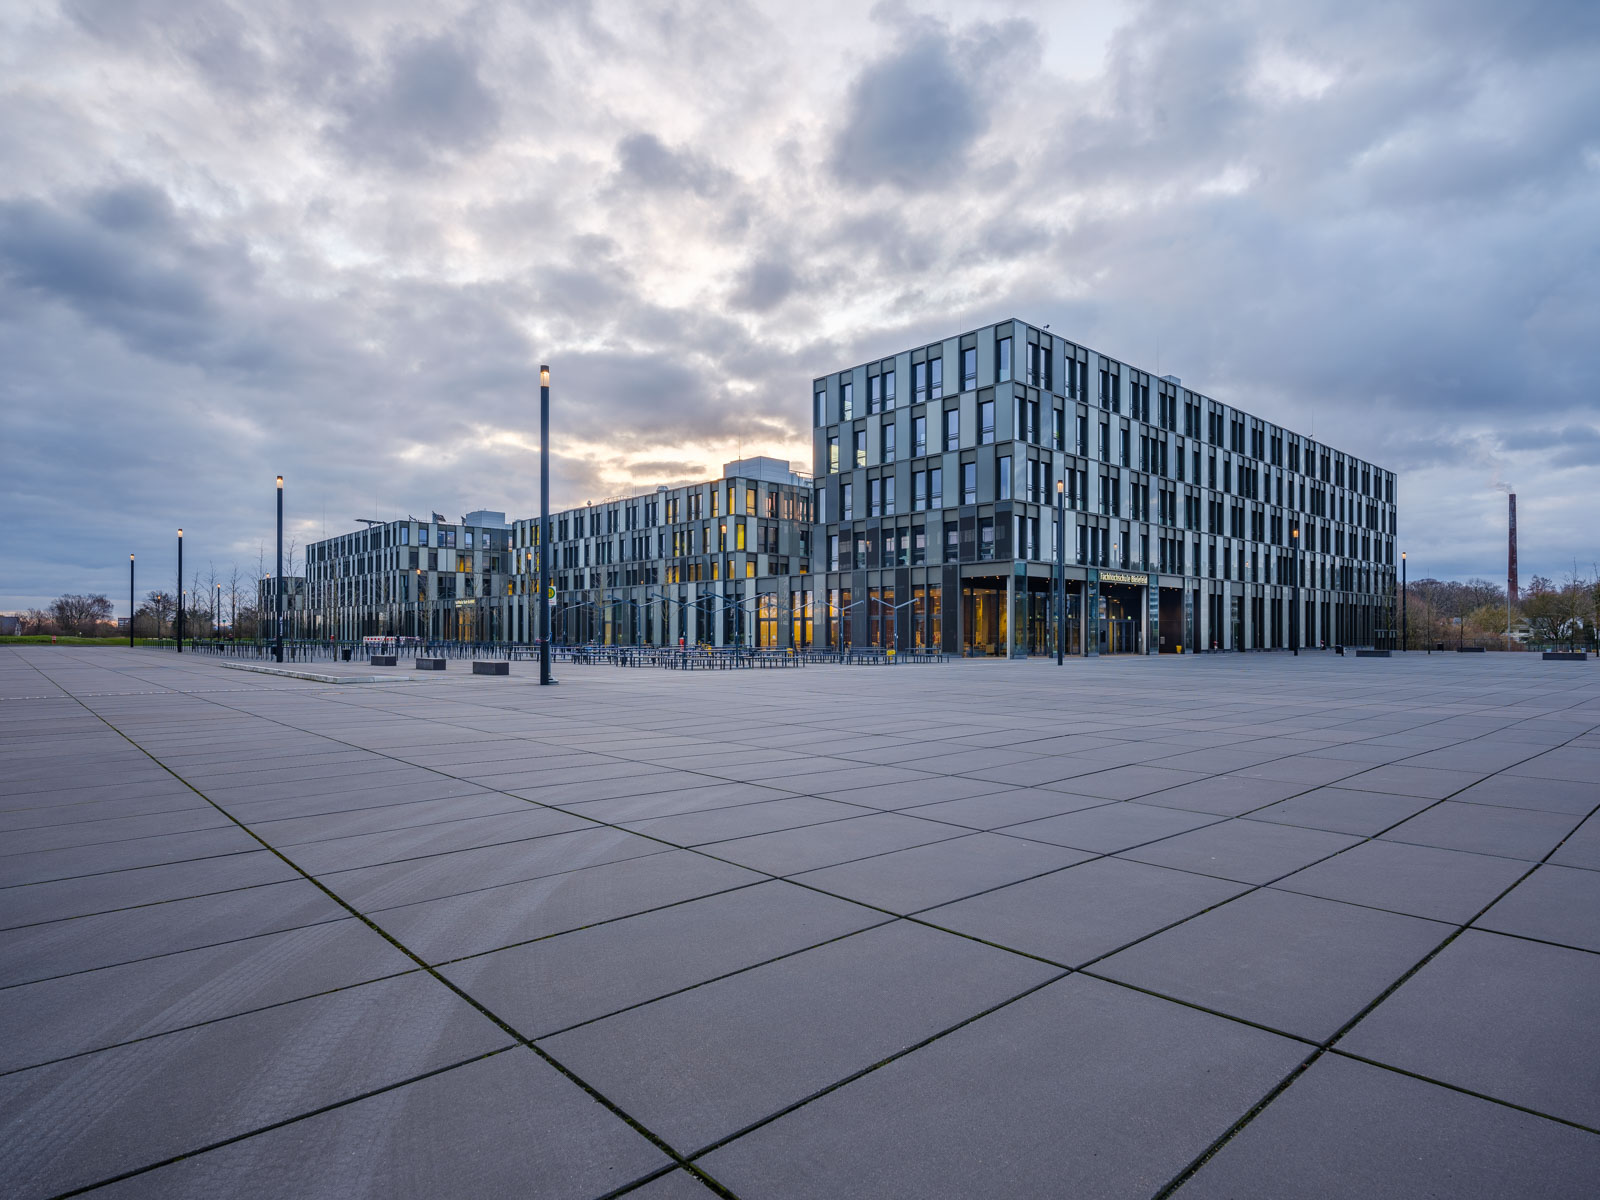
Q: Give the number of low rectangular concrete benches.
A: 6